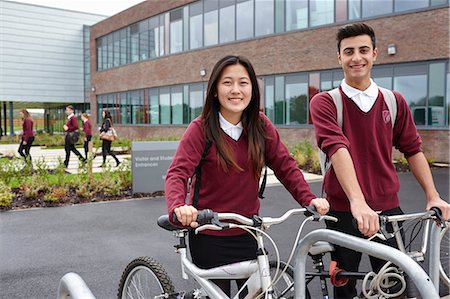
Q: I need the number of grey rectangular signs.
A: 1